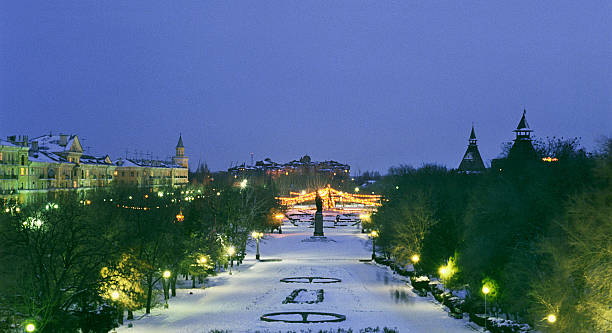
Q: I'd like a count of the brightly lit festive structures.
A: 1